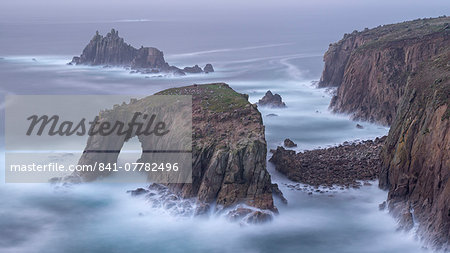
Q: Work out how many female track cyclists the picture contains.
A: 0